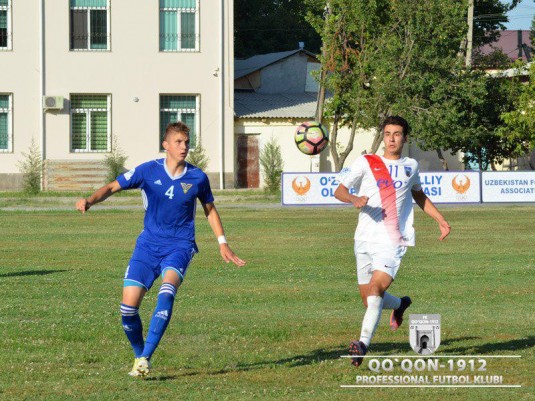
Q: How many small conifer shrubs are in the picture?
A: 4